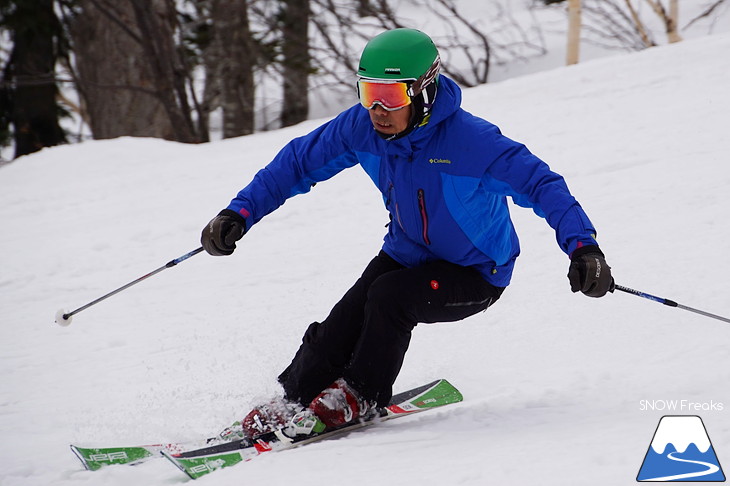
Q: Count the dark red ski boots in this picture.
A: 2